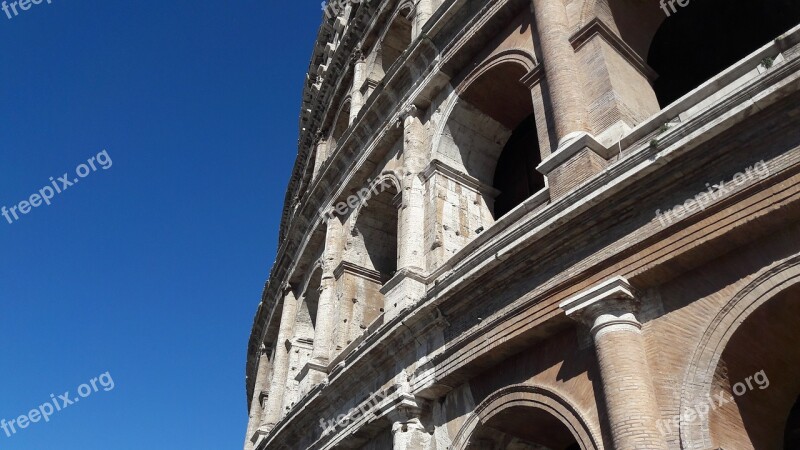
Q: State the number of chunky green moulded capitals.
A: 0